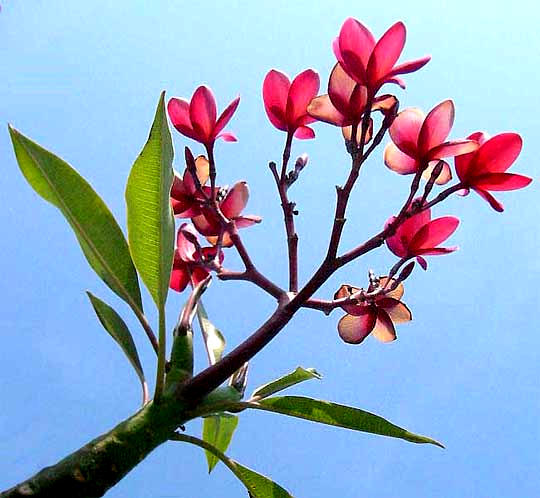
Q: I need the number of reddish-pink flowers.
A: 11